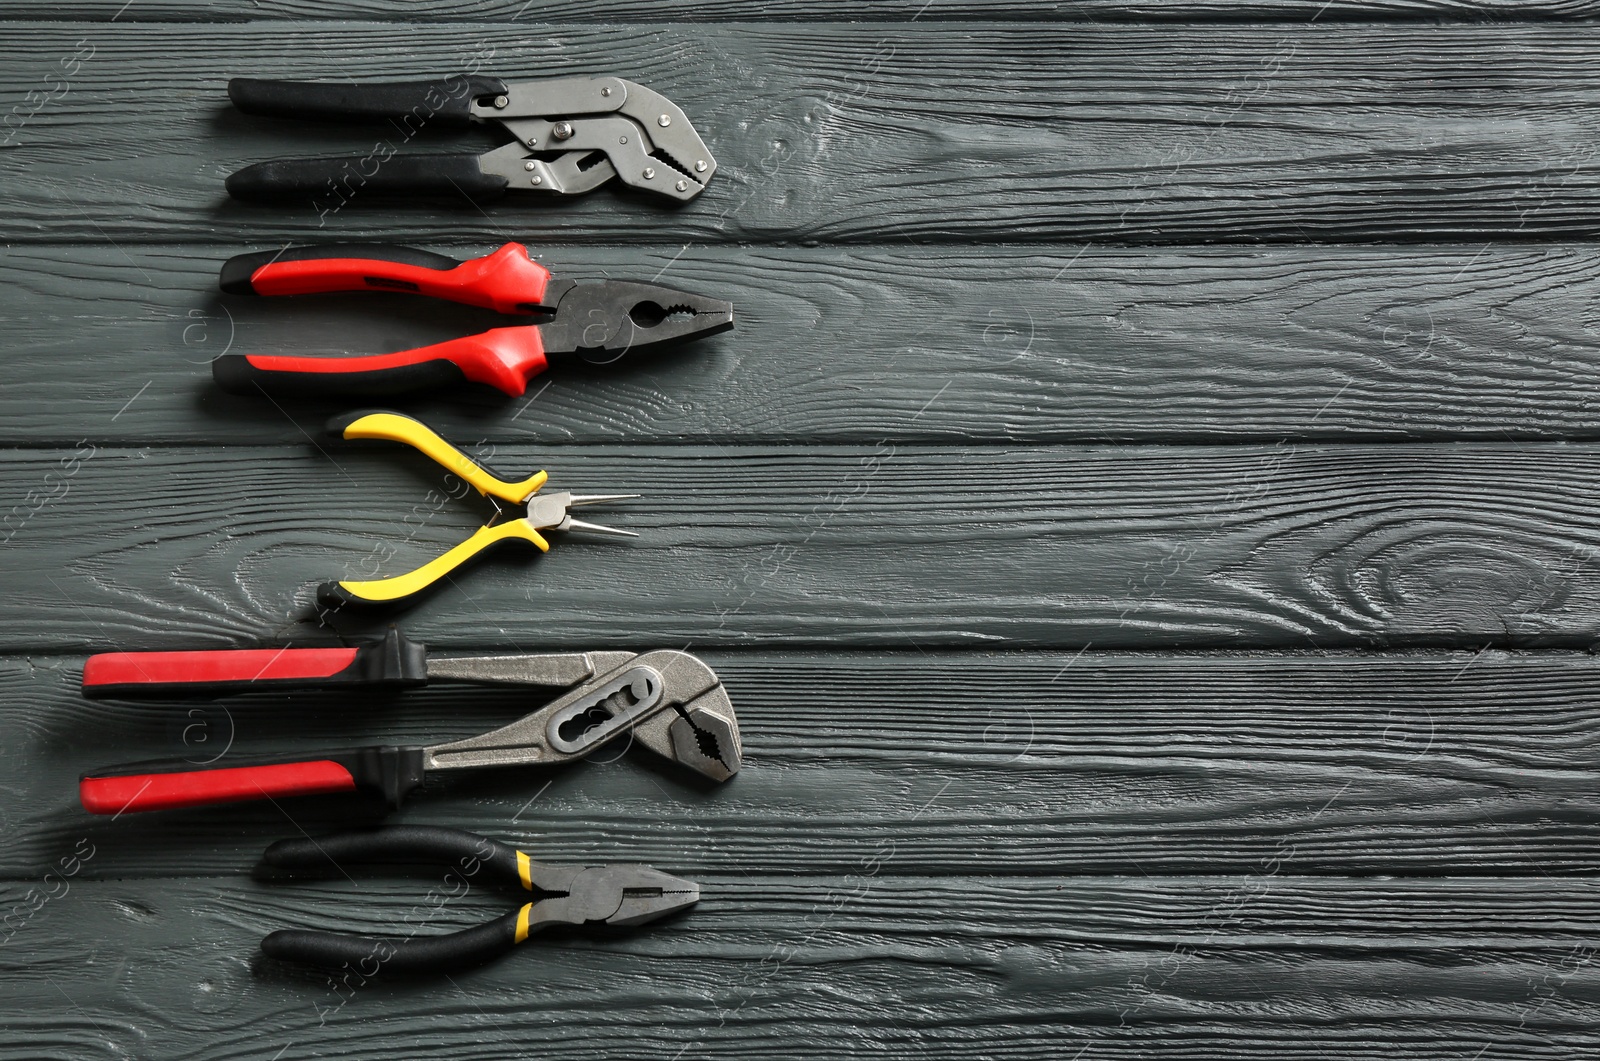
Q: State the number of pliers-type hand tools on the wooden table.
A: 5